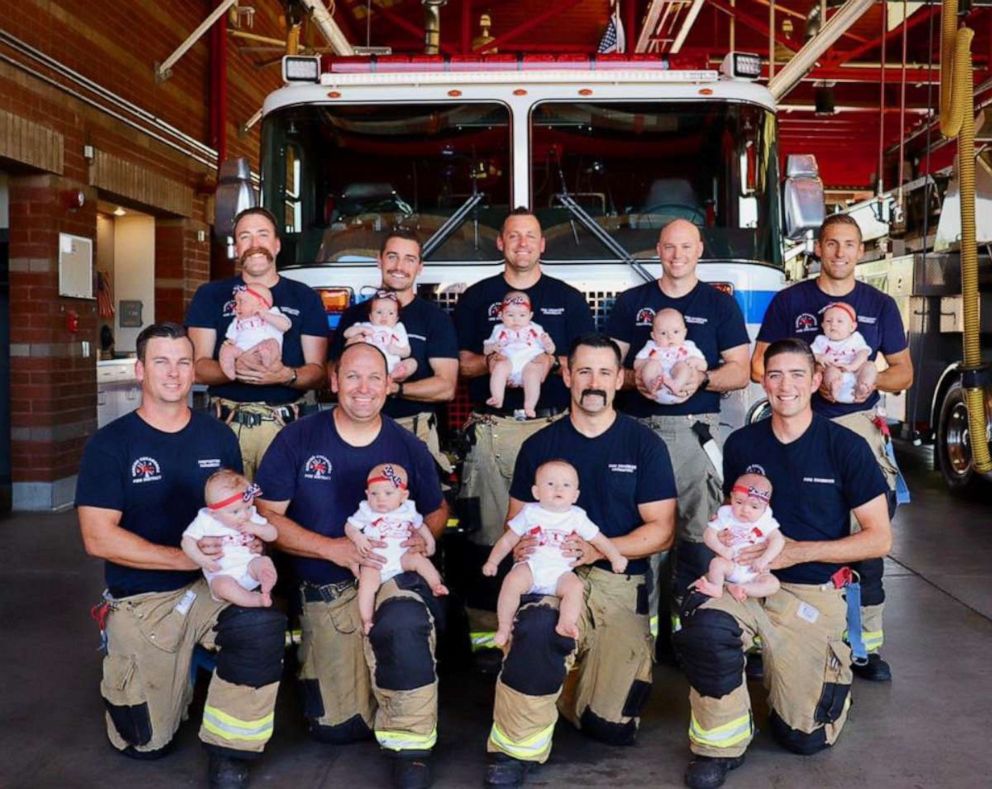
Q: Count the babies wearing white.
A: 9